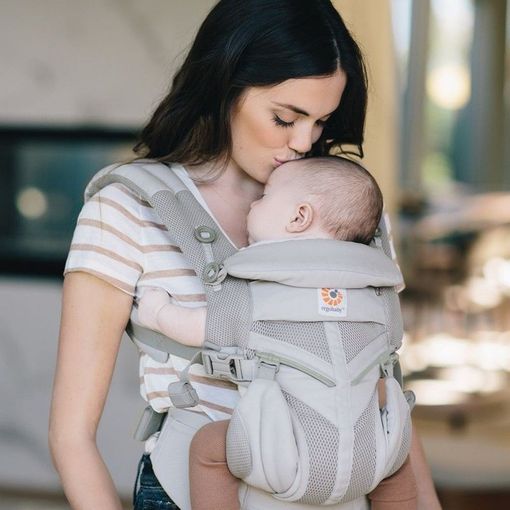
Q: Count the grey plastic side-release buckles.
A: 1